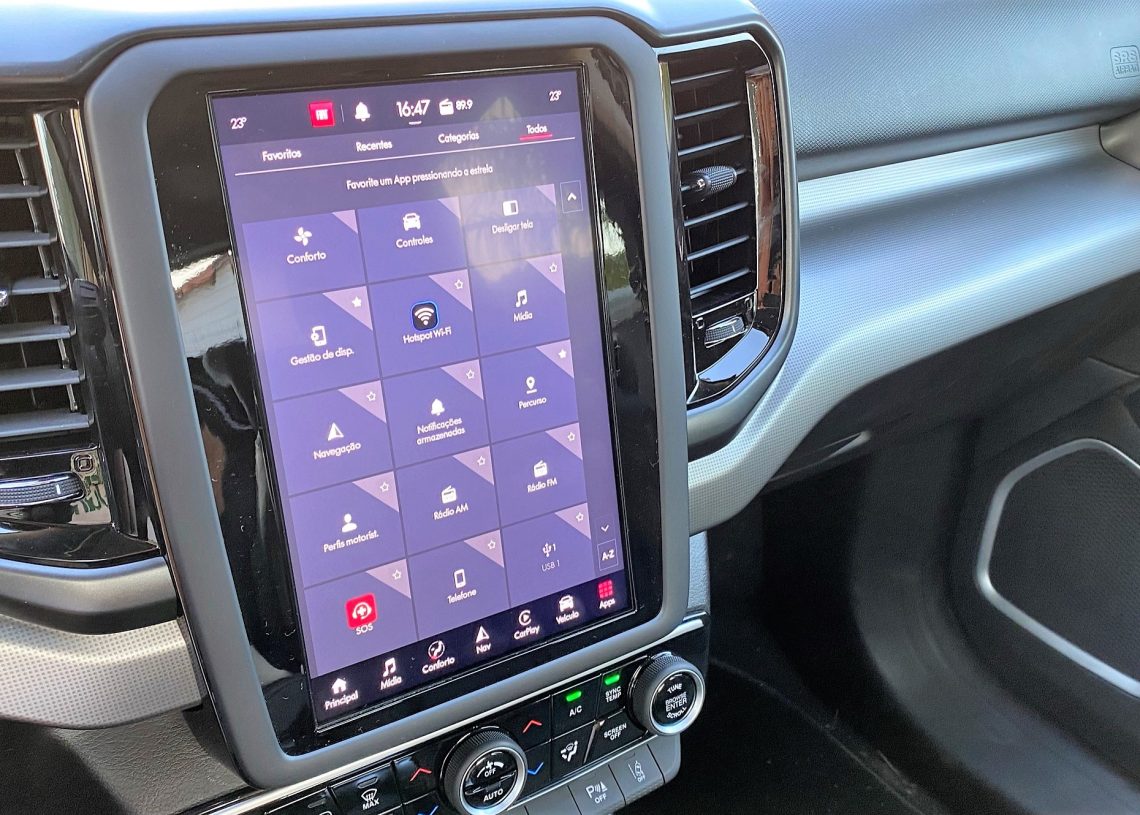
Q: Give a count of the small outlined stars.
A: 10